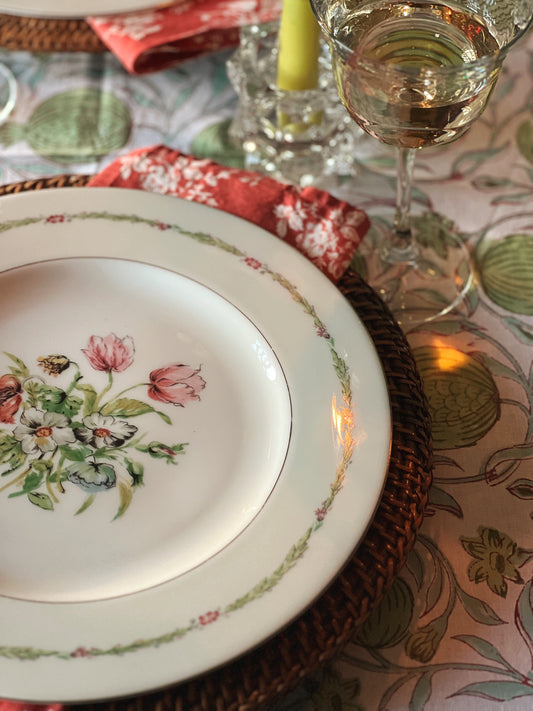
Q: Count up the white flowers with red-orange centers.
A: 2